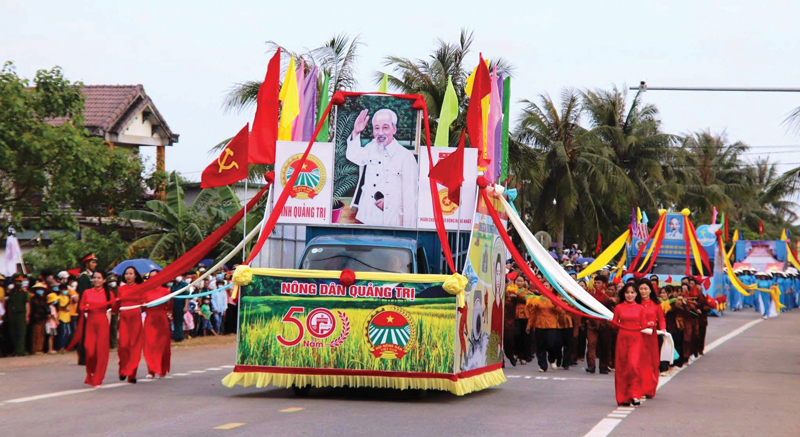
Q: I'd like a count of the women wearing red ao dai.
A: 5